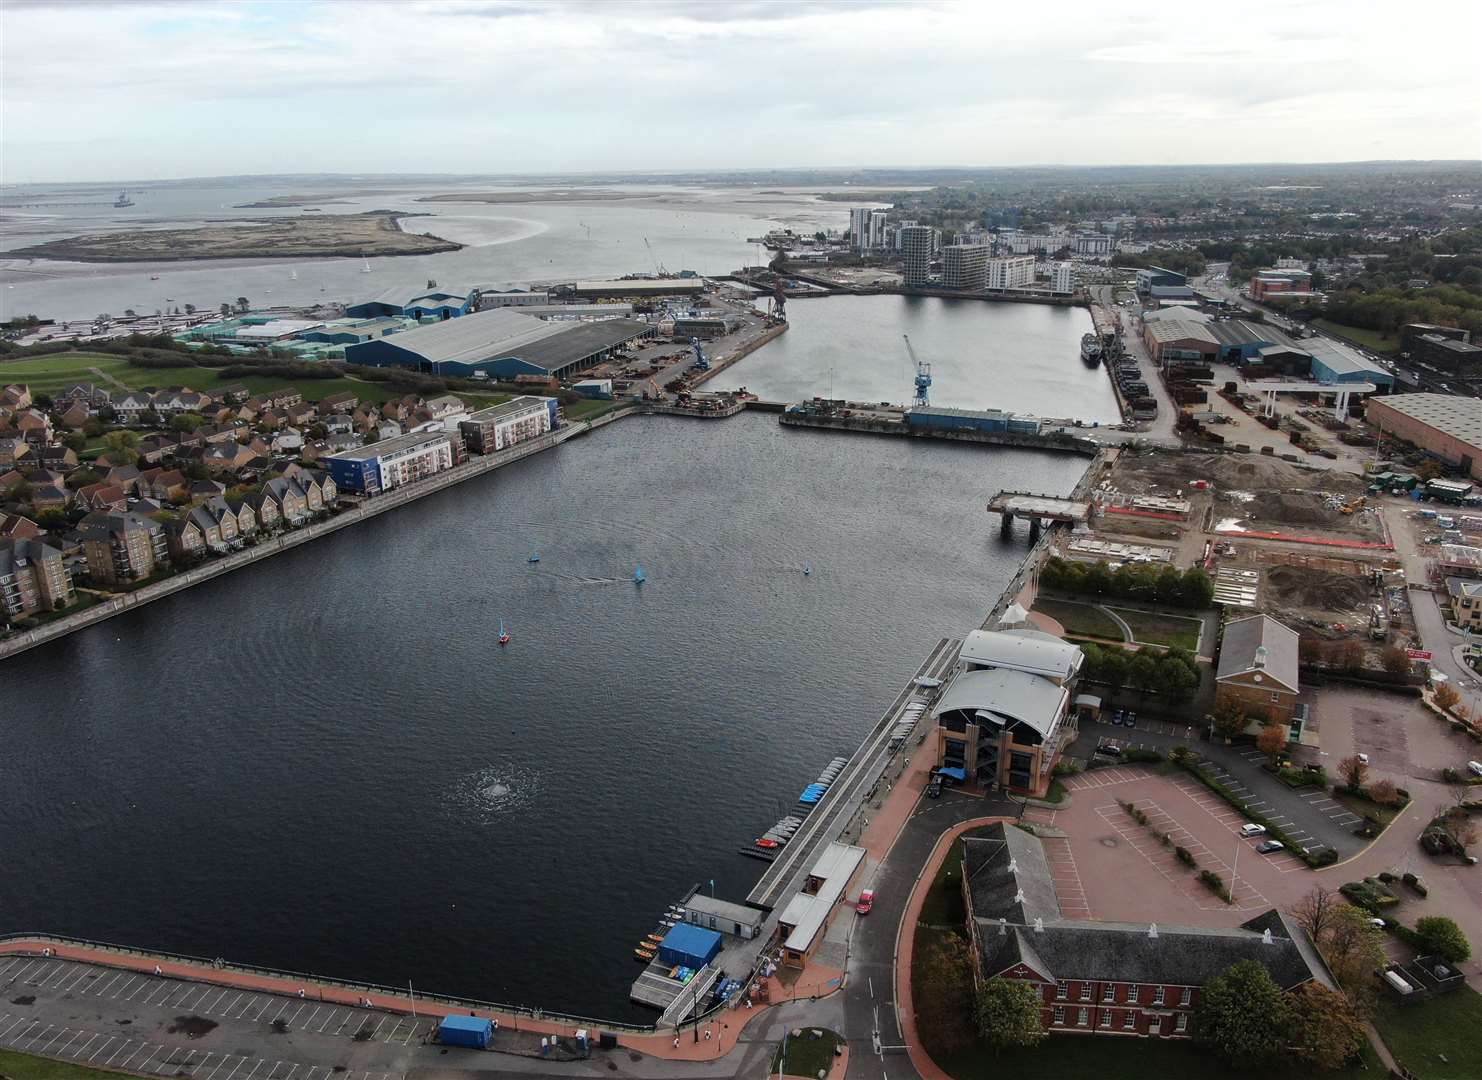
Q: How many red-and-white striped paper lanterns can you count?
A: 0